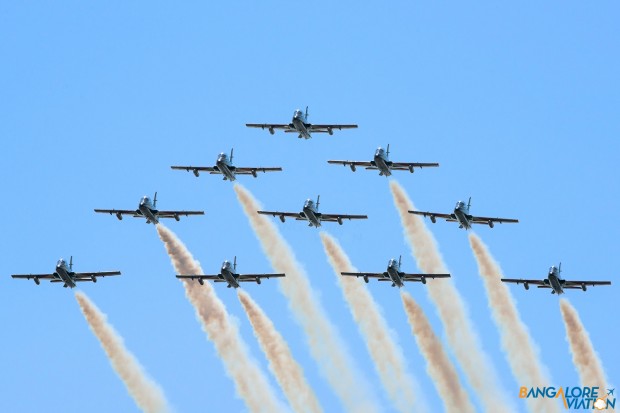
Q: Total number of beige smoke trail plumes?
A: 9